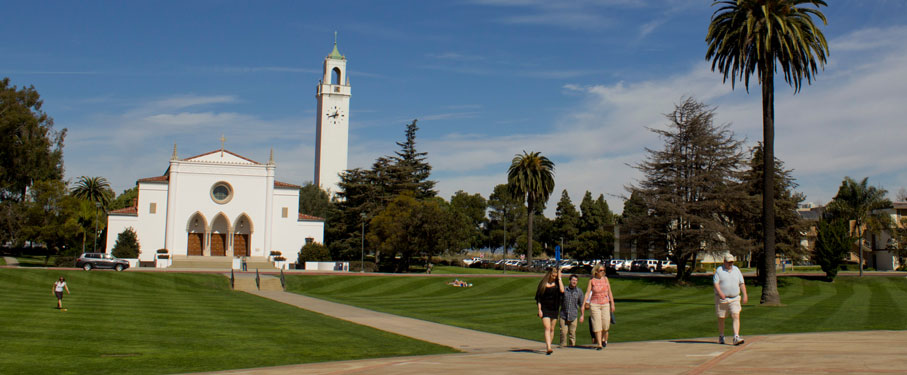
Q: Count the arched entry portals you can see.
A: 3